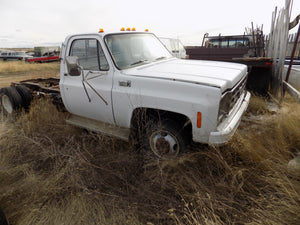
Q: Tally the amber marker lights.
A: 6